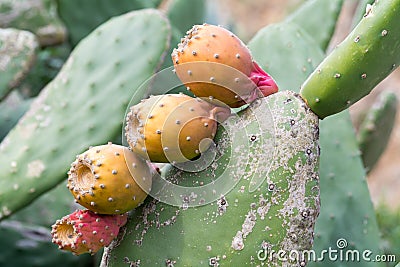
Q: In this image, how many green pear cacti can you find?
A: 0